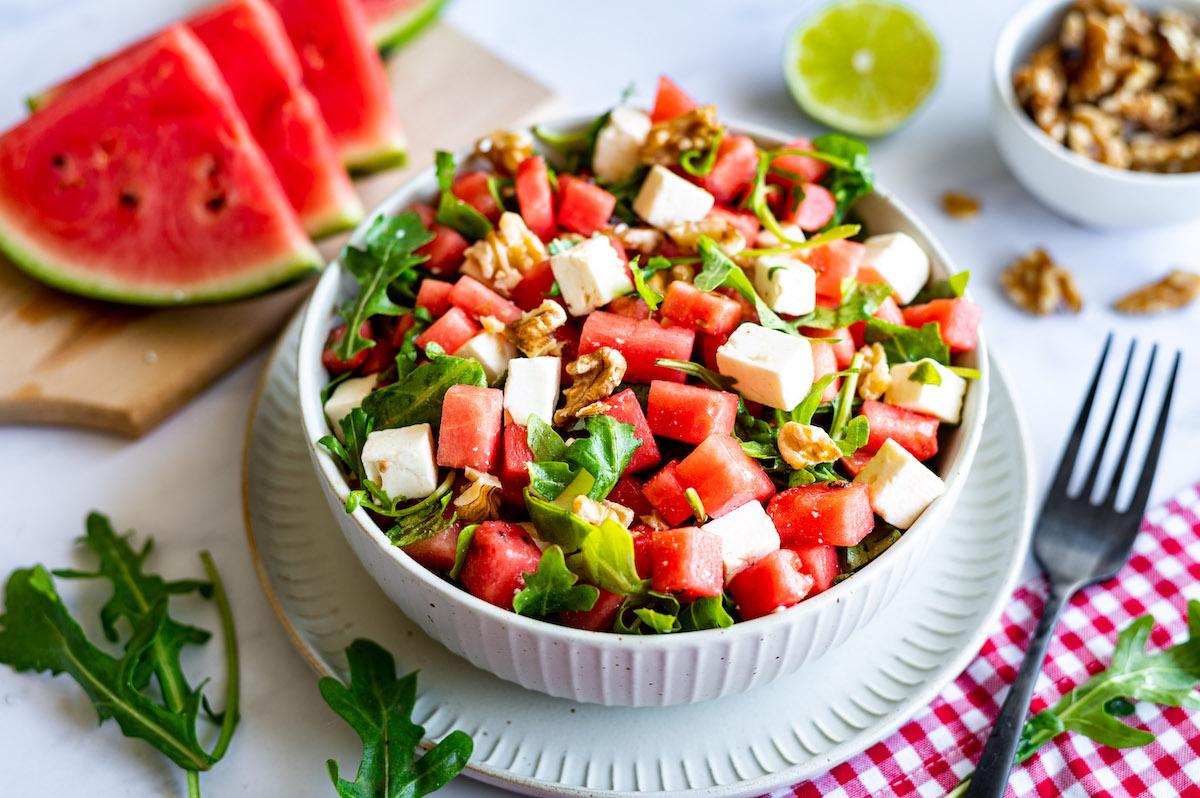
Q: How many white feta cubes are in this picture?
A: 14